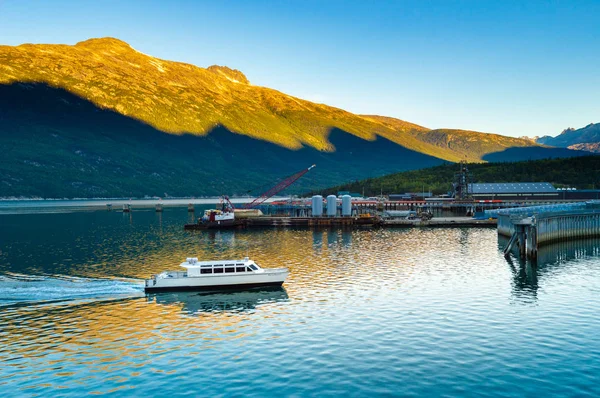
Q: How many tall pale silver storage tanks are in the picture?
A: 3